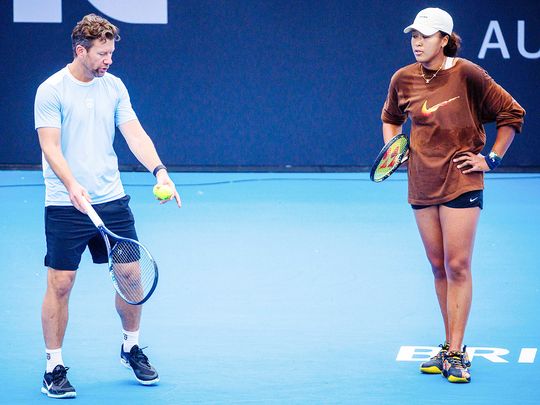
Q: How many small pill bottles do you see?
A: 0